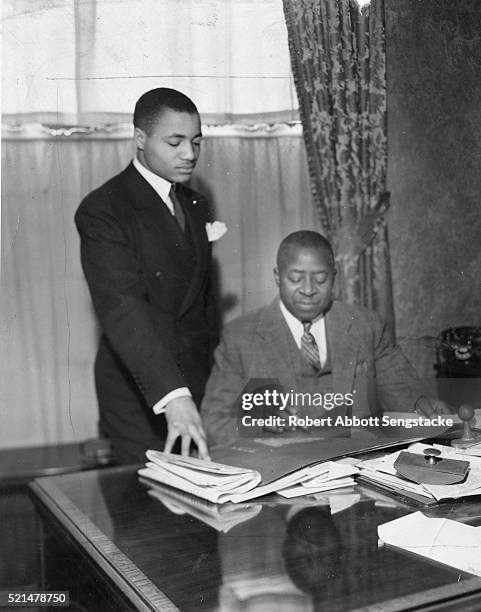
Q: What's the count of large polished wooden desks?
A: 1